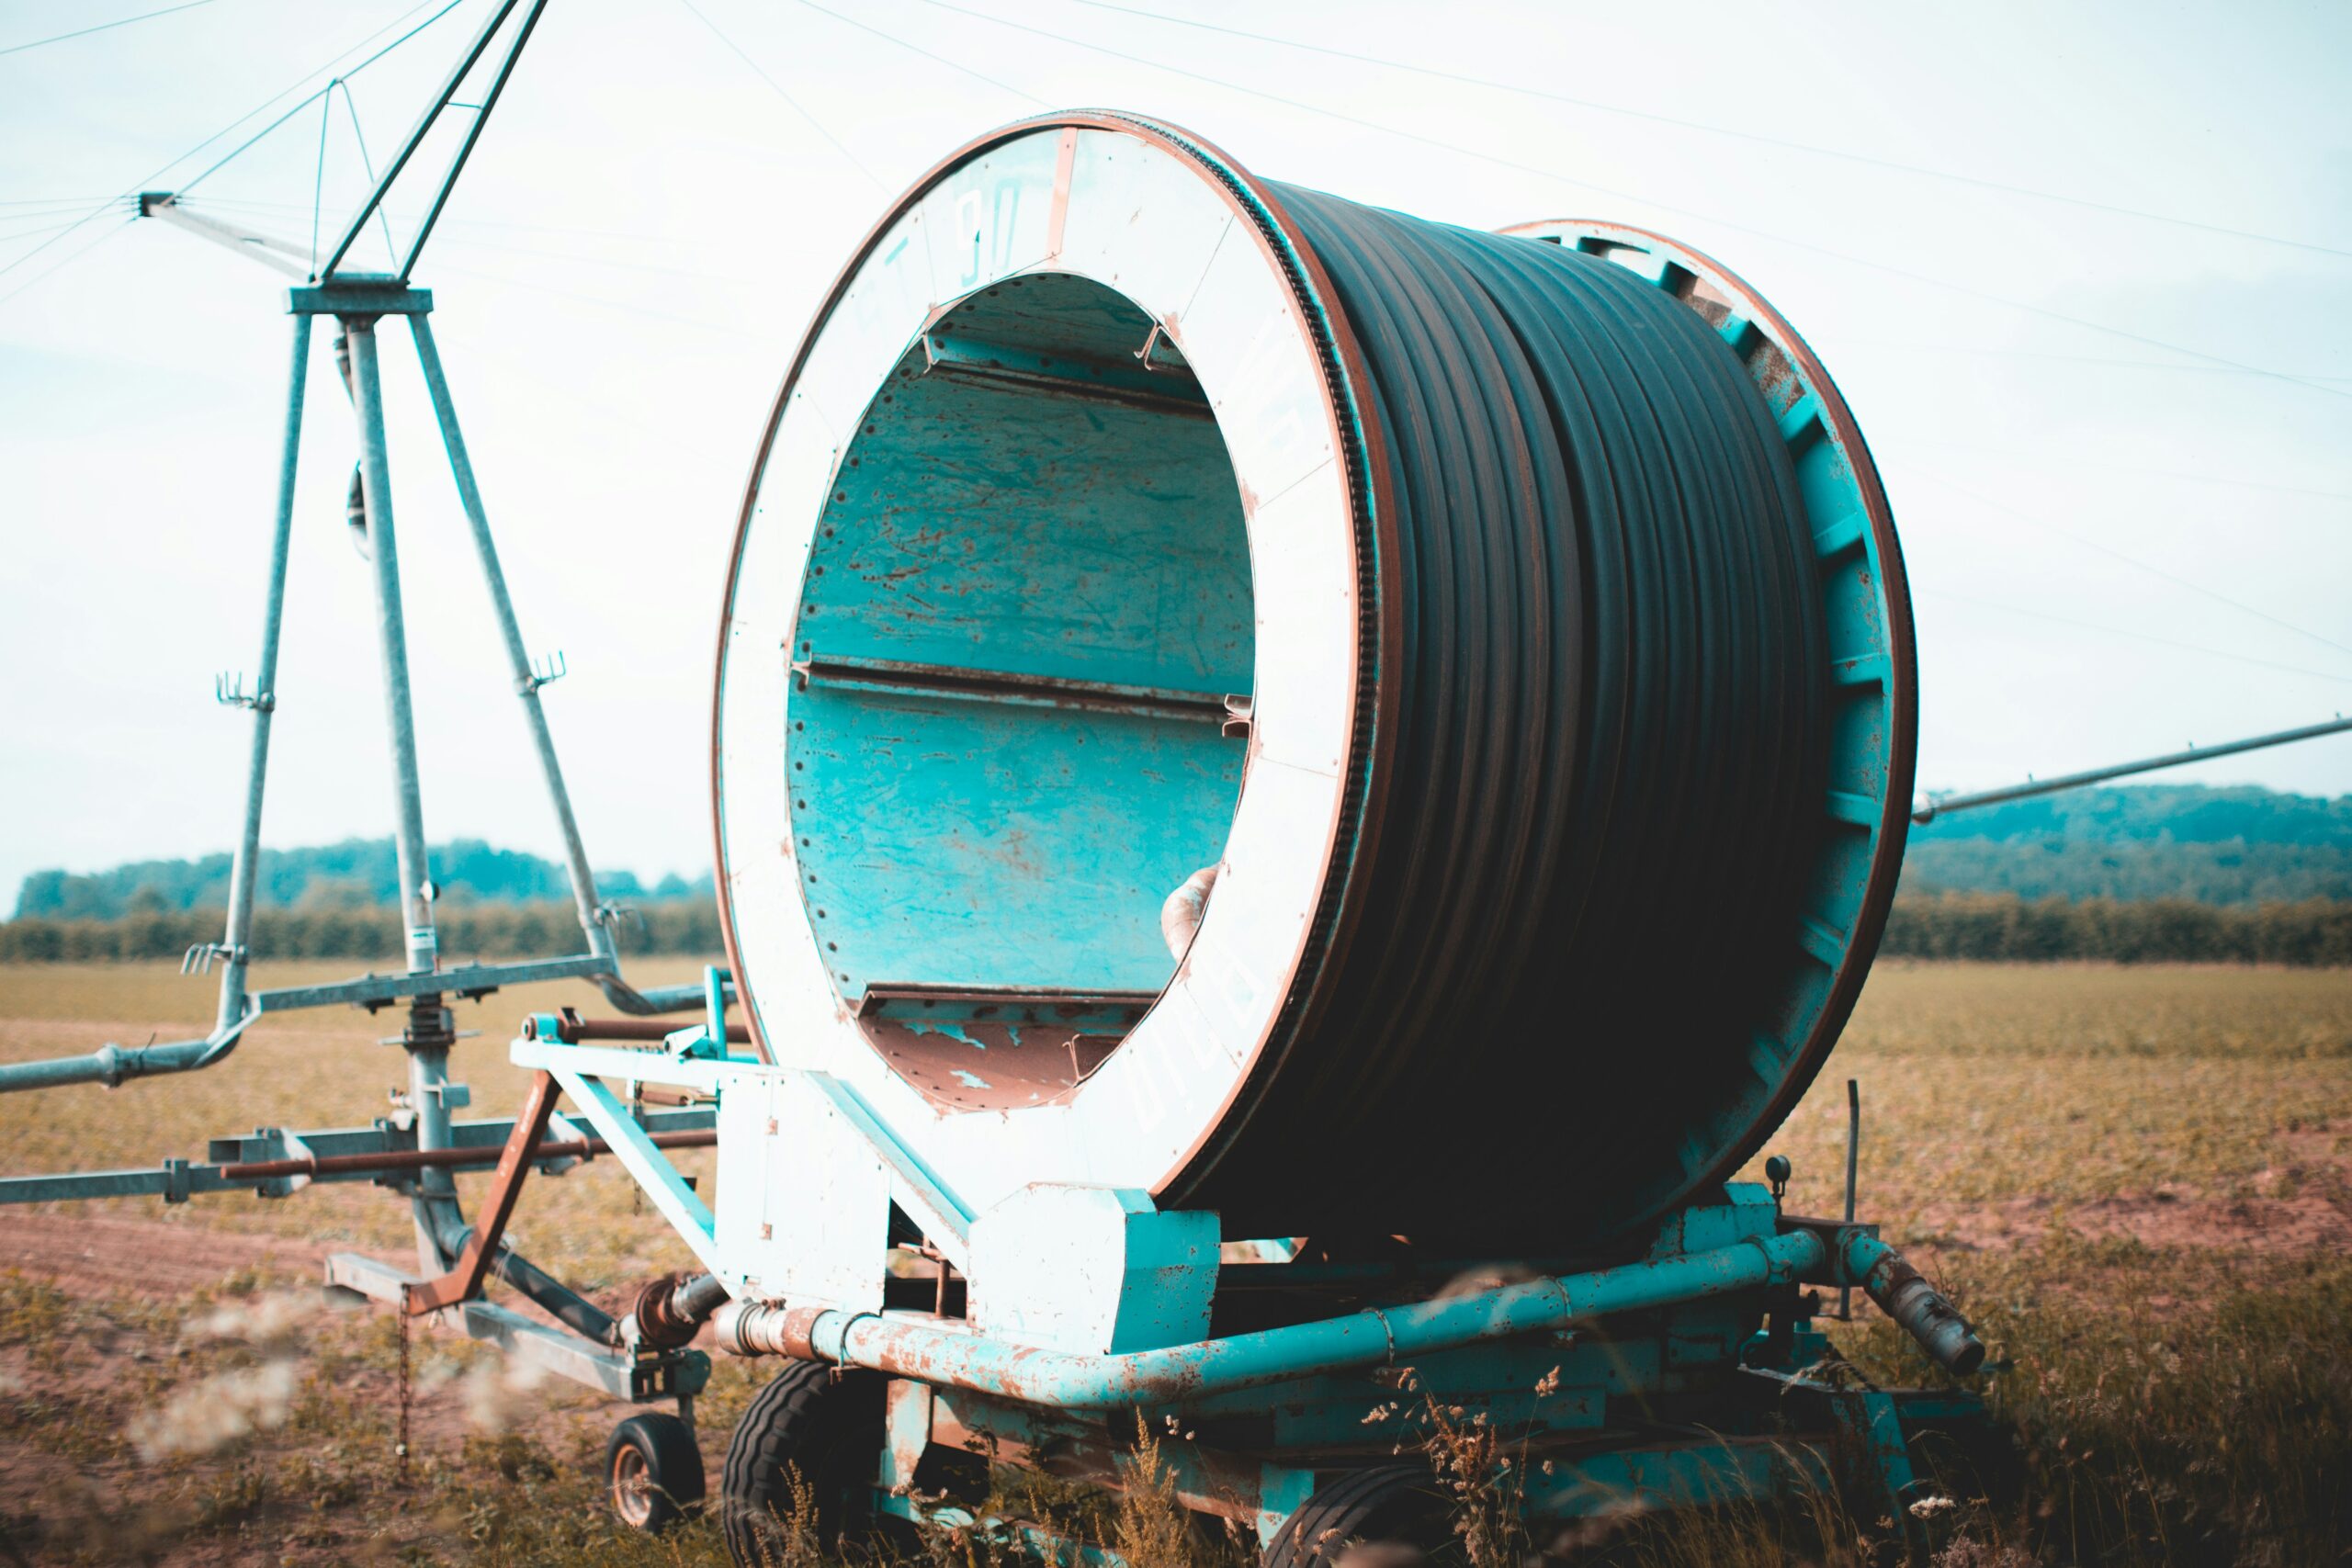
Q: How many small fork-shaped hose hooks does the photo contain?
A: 4